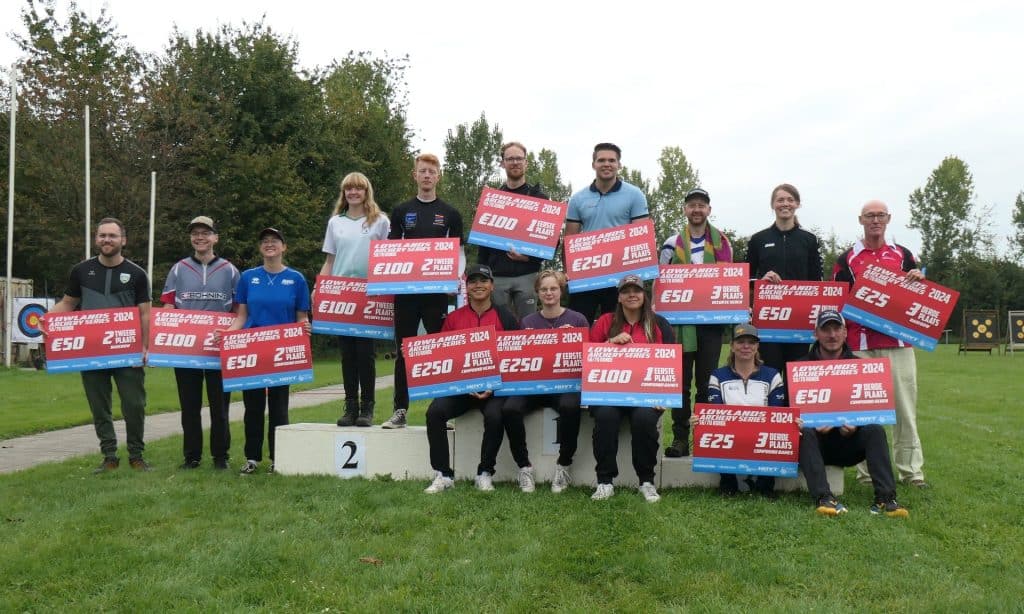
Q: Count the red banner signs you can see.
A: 15